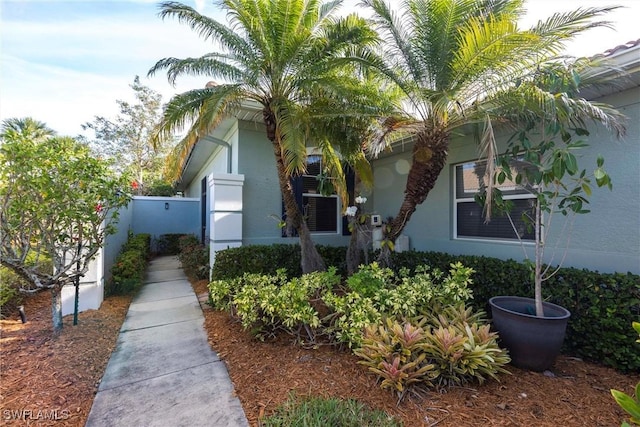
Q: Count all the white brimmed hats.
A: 0